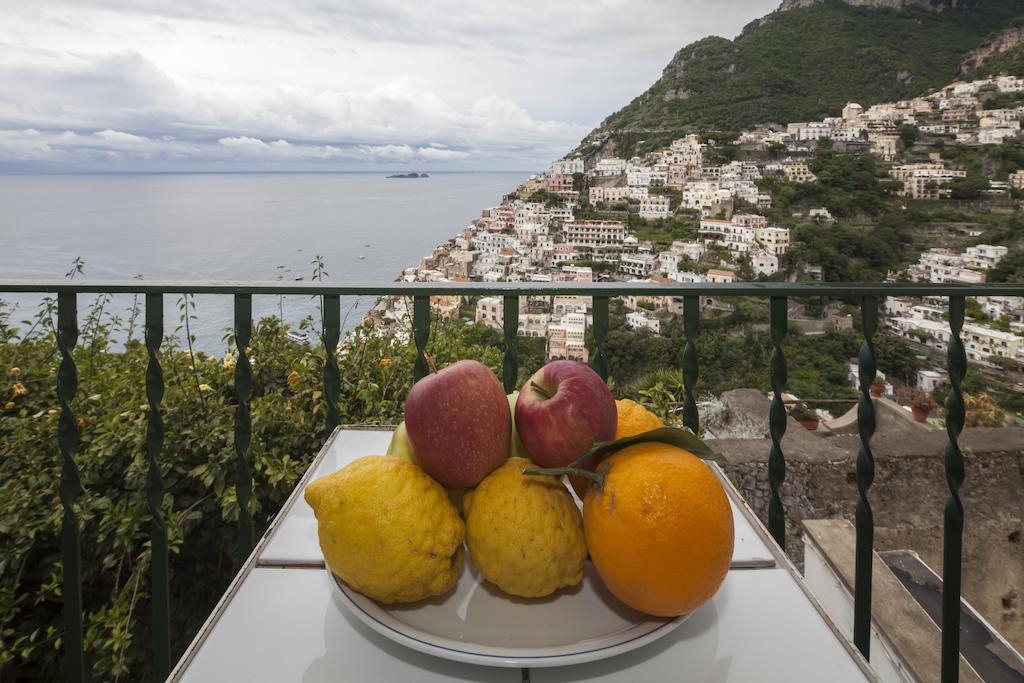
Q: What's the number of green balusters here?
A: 11